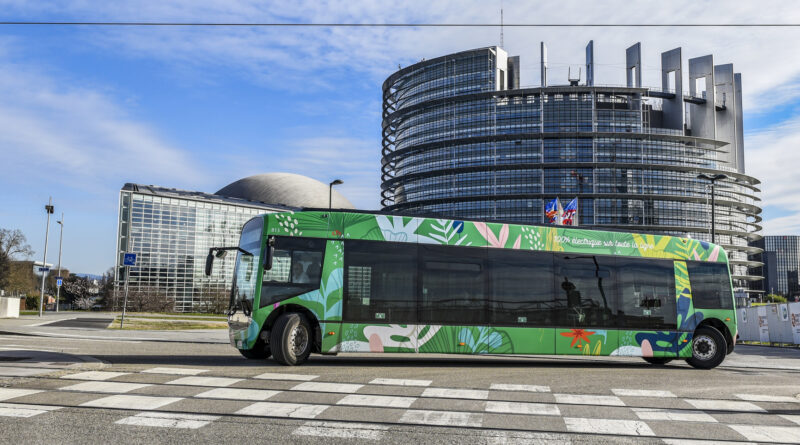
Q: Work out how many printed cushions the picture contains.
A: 0